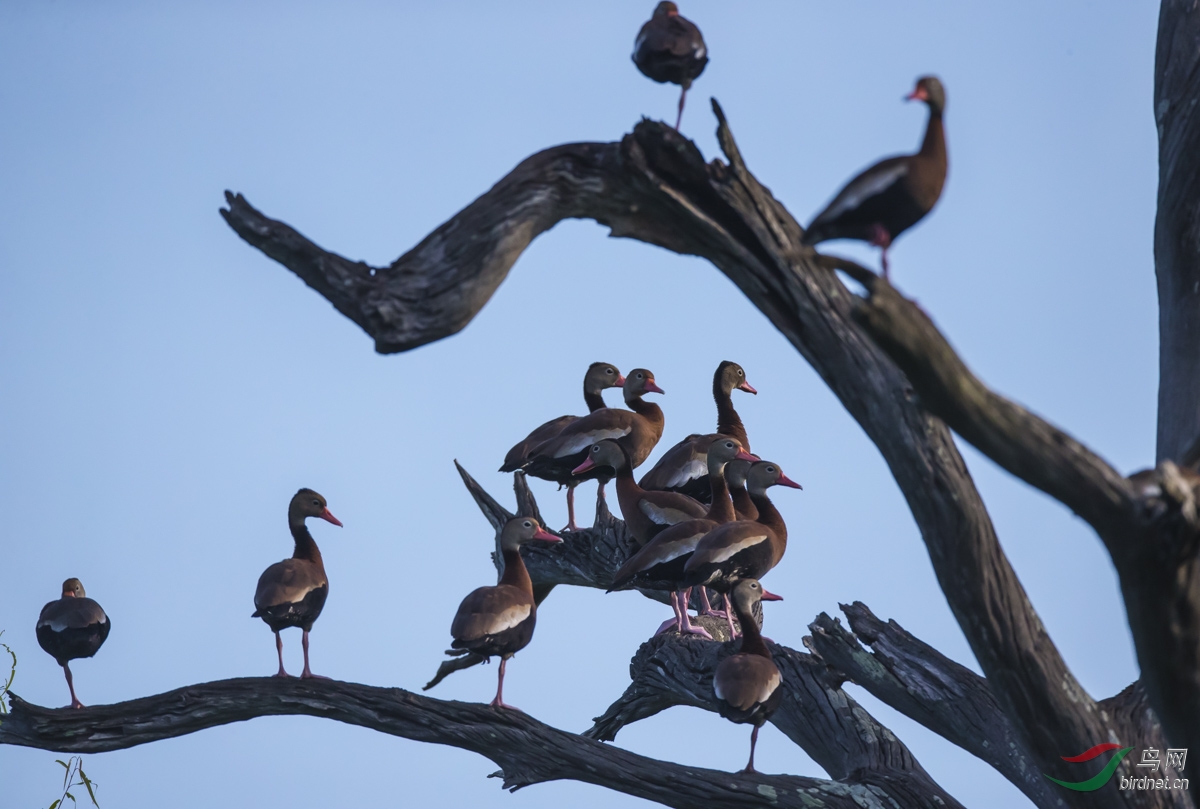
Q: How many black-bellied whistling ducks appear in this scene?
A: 13